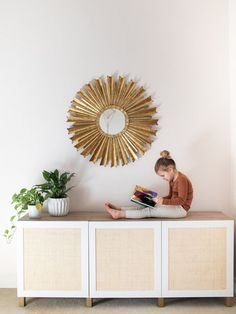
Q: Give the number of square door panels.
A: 3